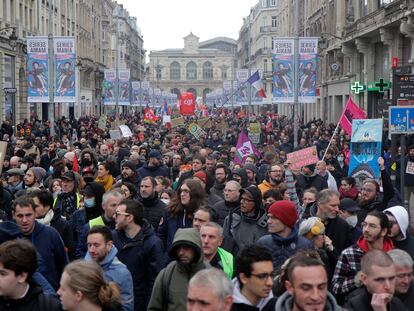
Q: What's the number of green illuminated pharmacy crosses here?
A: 2